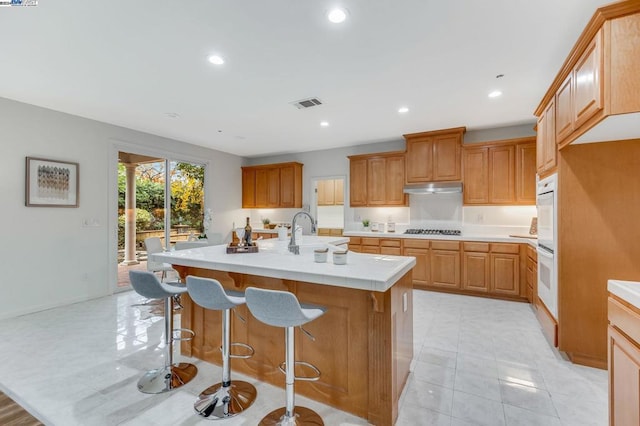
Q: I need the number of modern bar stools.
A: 3